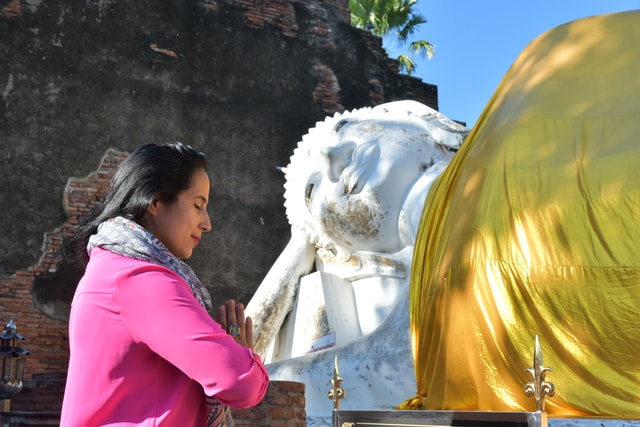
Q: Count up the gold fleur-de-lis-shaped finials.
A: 2